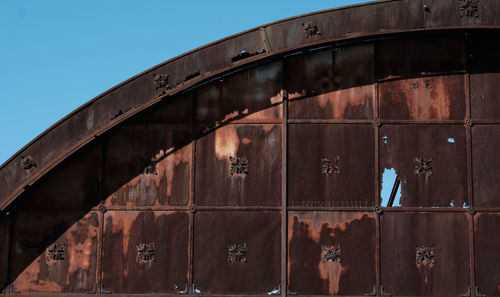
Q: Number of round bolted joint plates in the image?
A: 6